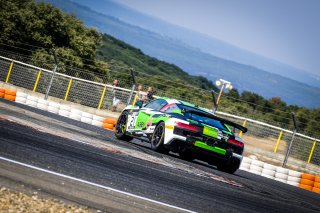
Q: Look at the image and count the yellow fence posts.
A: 8